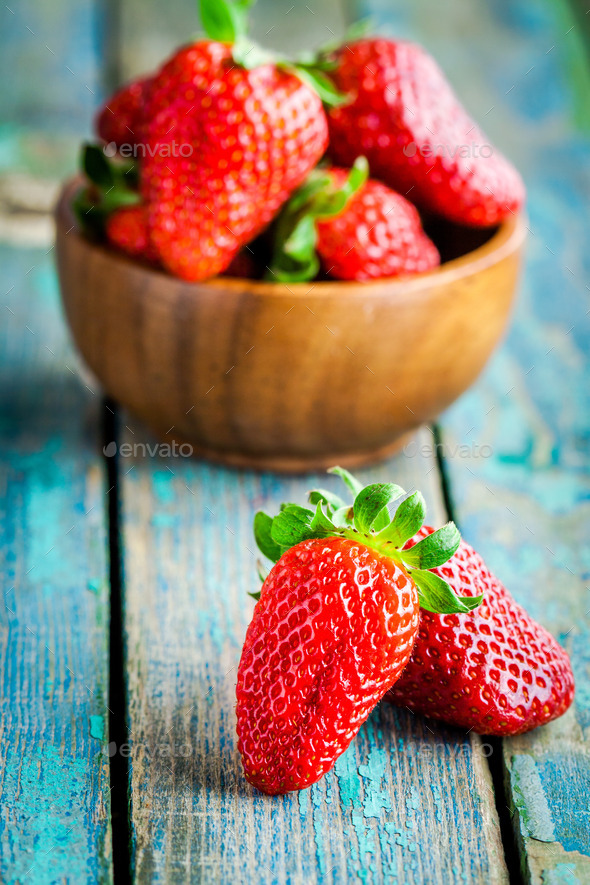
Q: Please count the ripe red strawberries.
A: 7